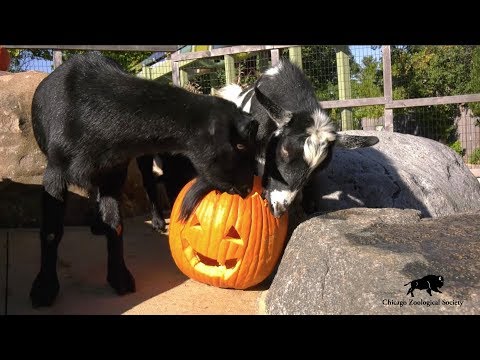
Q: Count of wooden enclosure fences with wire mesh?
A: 1